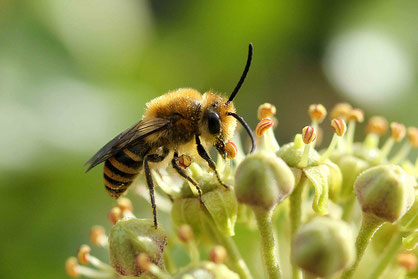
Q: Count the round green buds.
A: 4